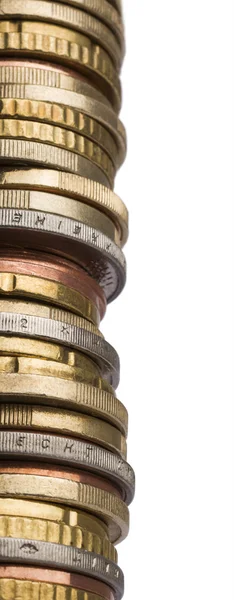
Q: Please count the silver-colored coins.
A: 4